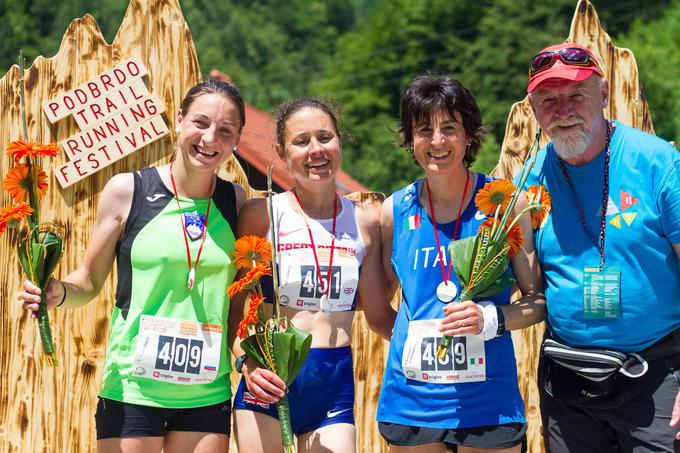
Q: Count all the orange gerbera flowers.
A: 9